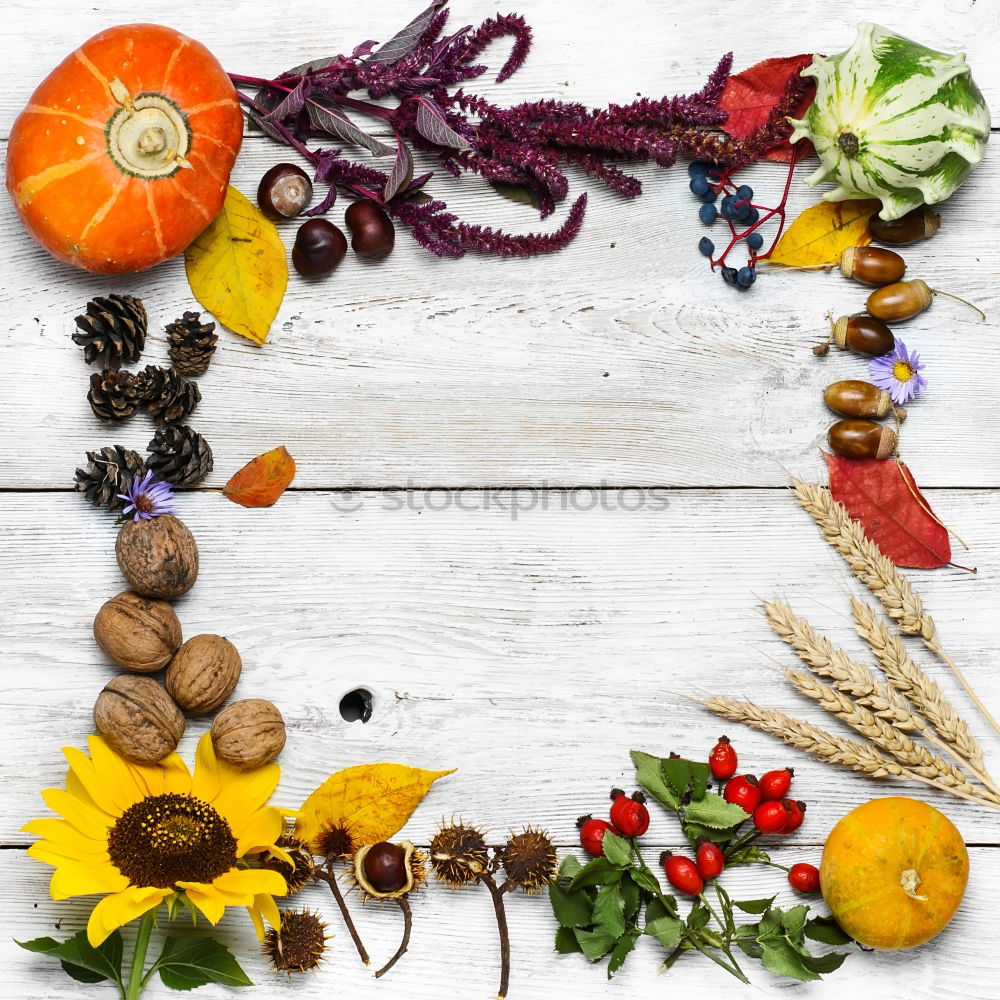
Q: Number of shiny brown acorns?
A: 6